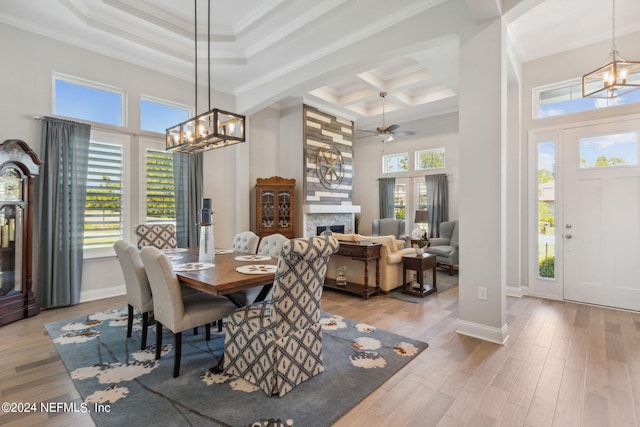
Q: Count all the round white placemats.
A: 6